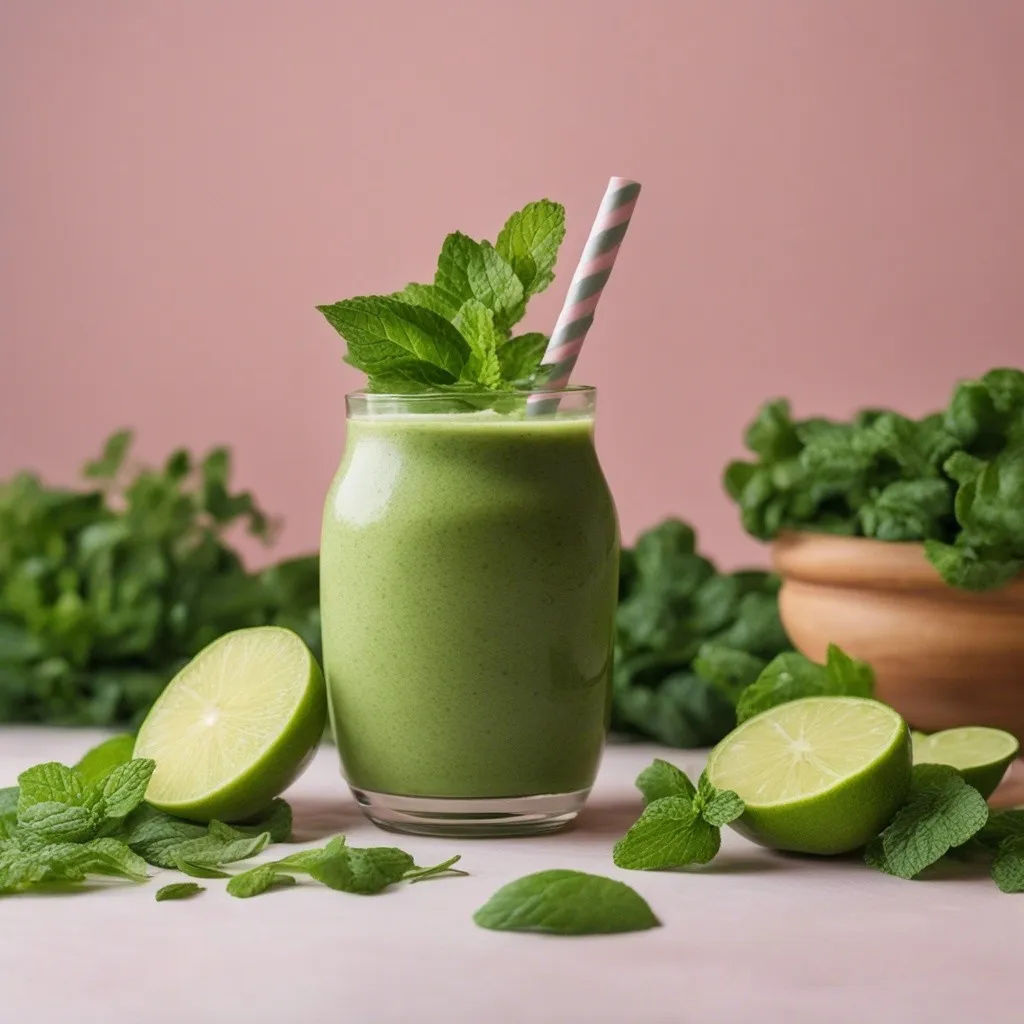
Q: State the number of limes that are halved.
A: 3